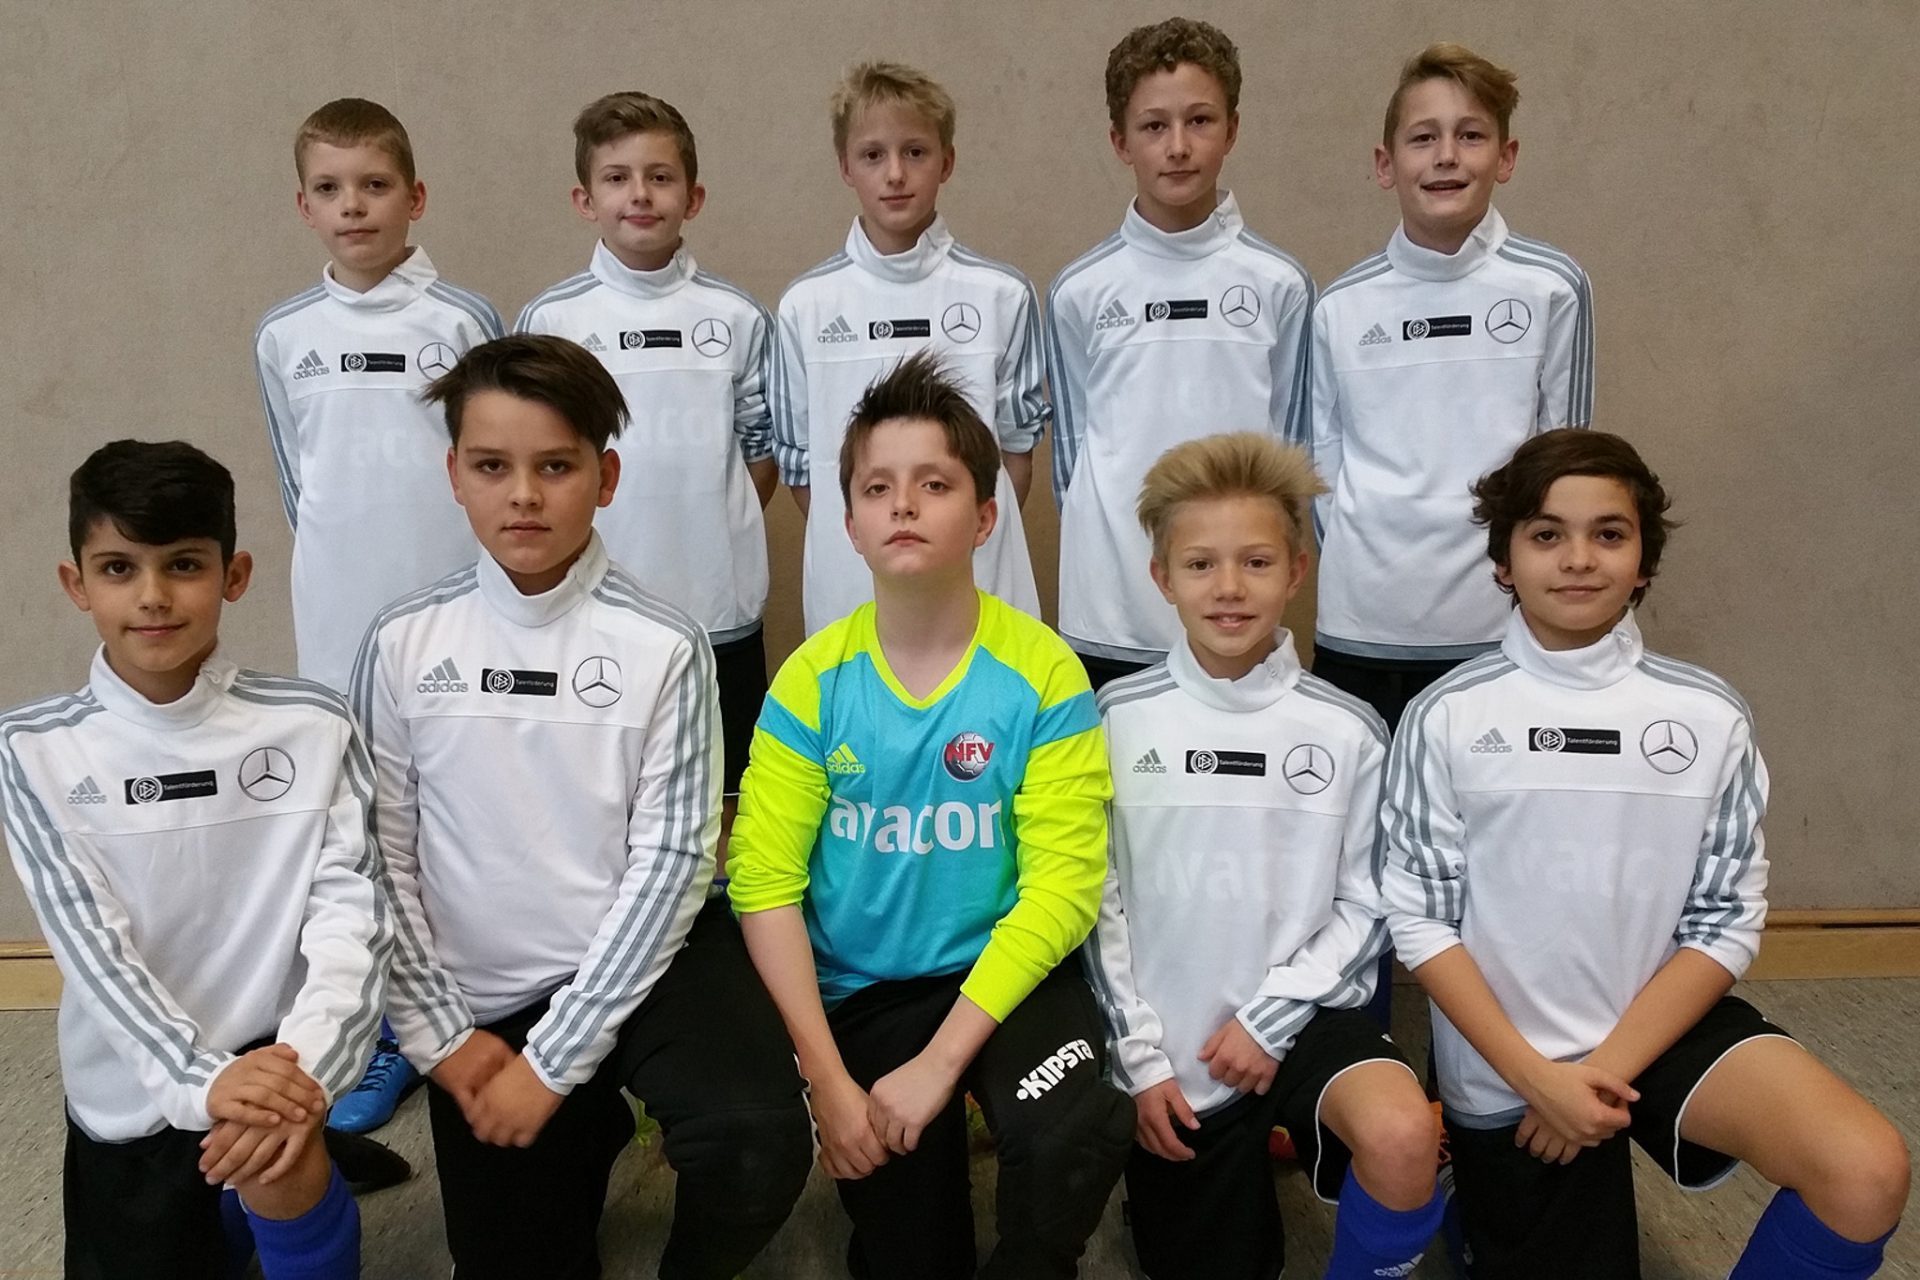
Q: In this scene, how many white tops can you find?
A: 9